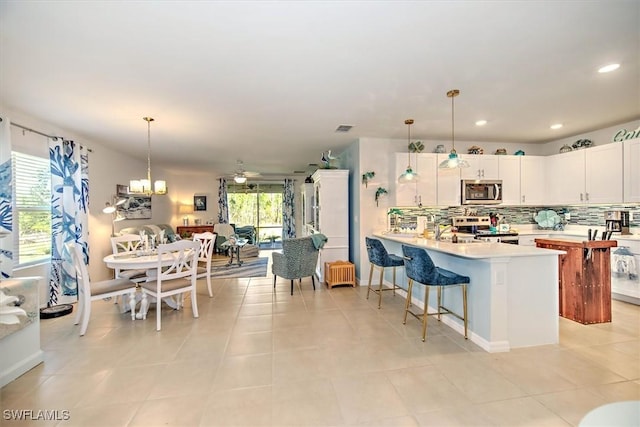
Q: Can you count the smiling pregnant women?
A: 0